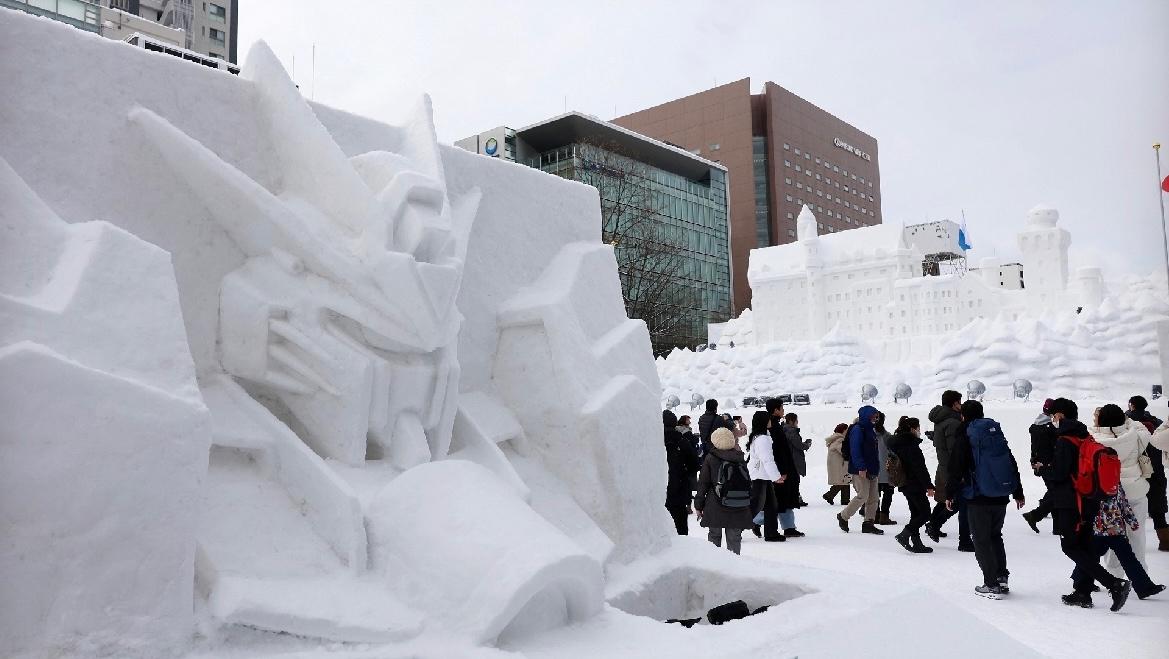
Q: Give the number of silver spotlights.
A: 6